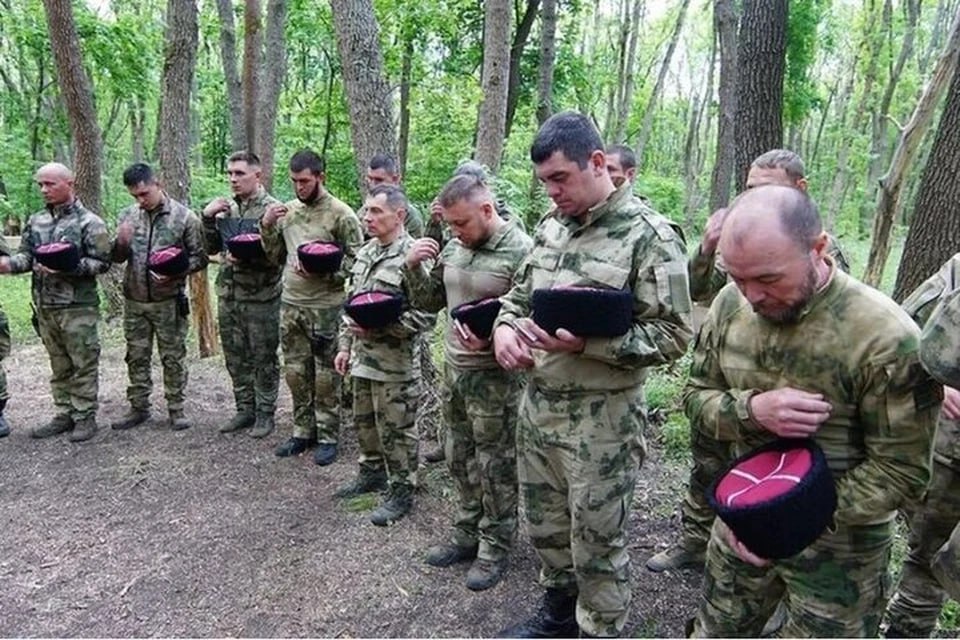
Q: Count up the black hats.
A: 8